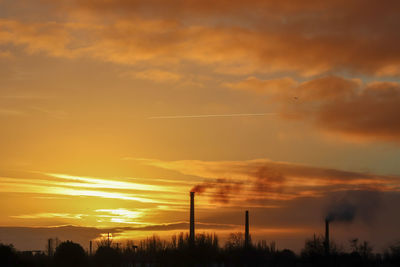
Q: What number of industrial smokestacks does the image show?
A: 3